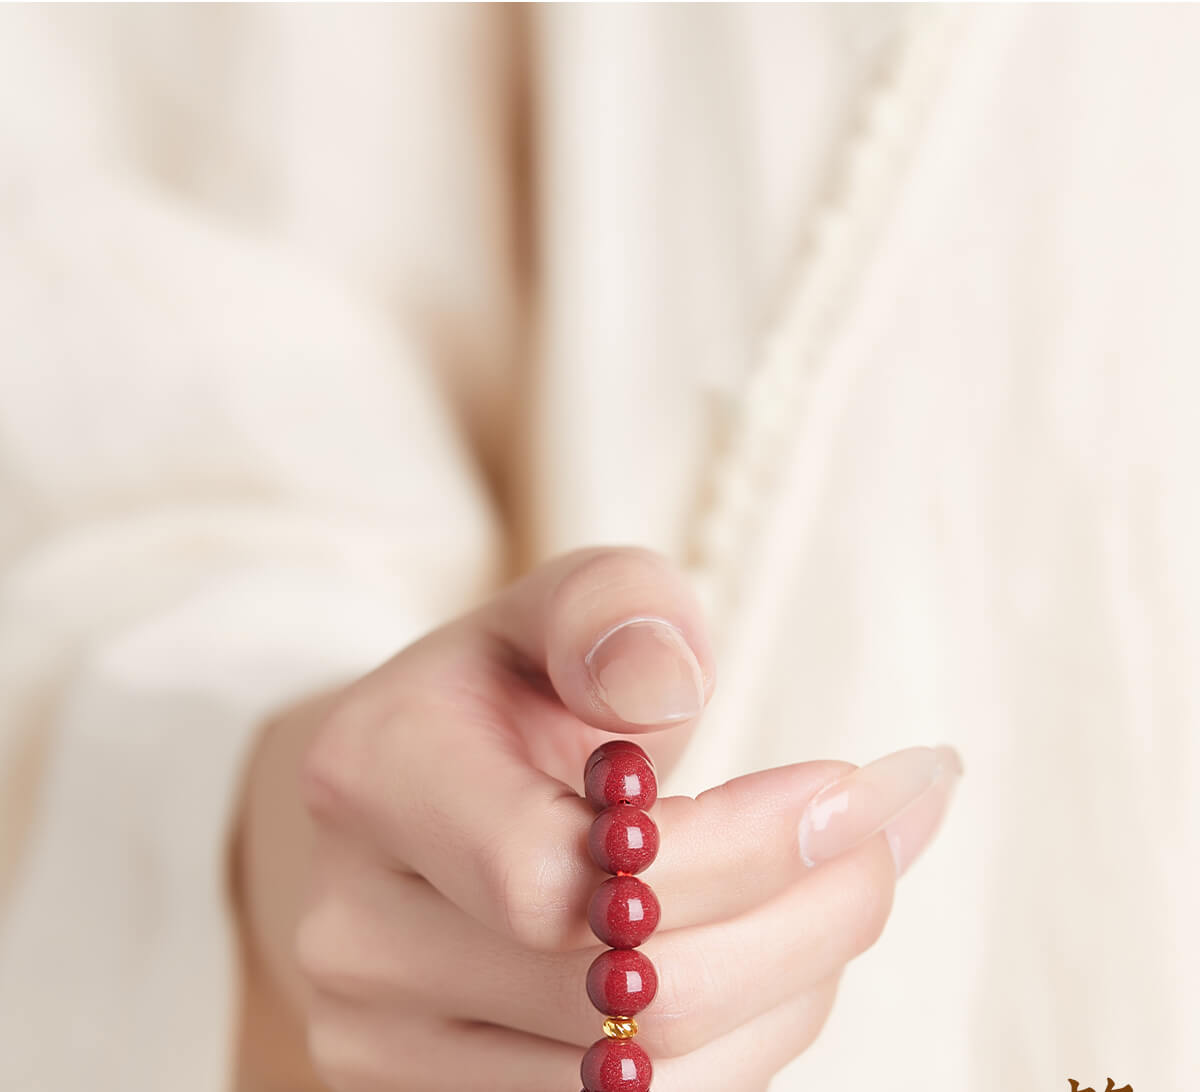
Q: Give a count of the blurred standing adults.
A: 1